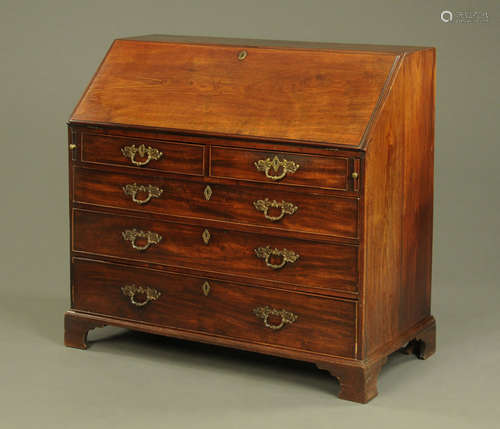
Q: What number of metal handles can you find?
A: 8